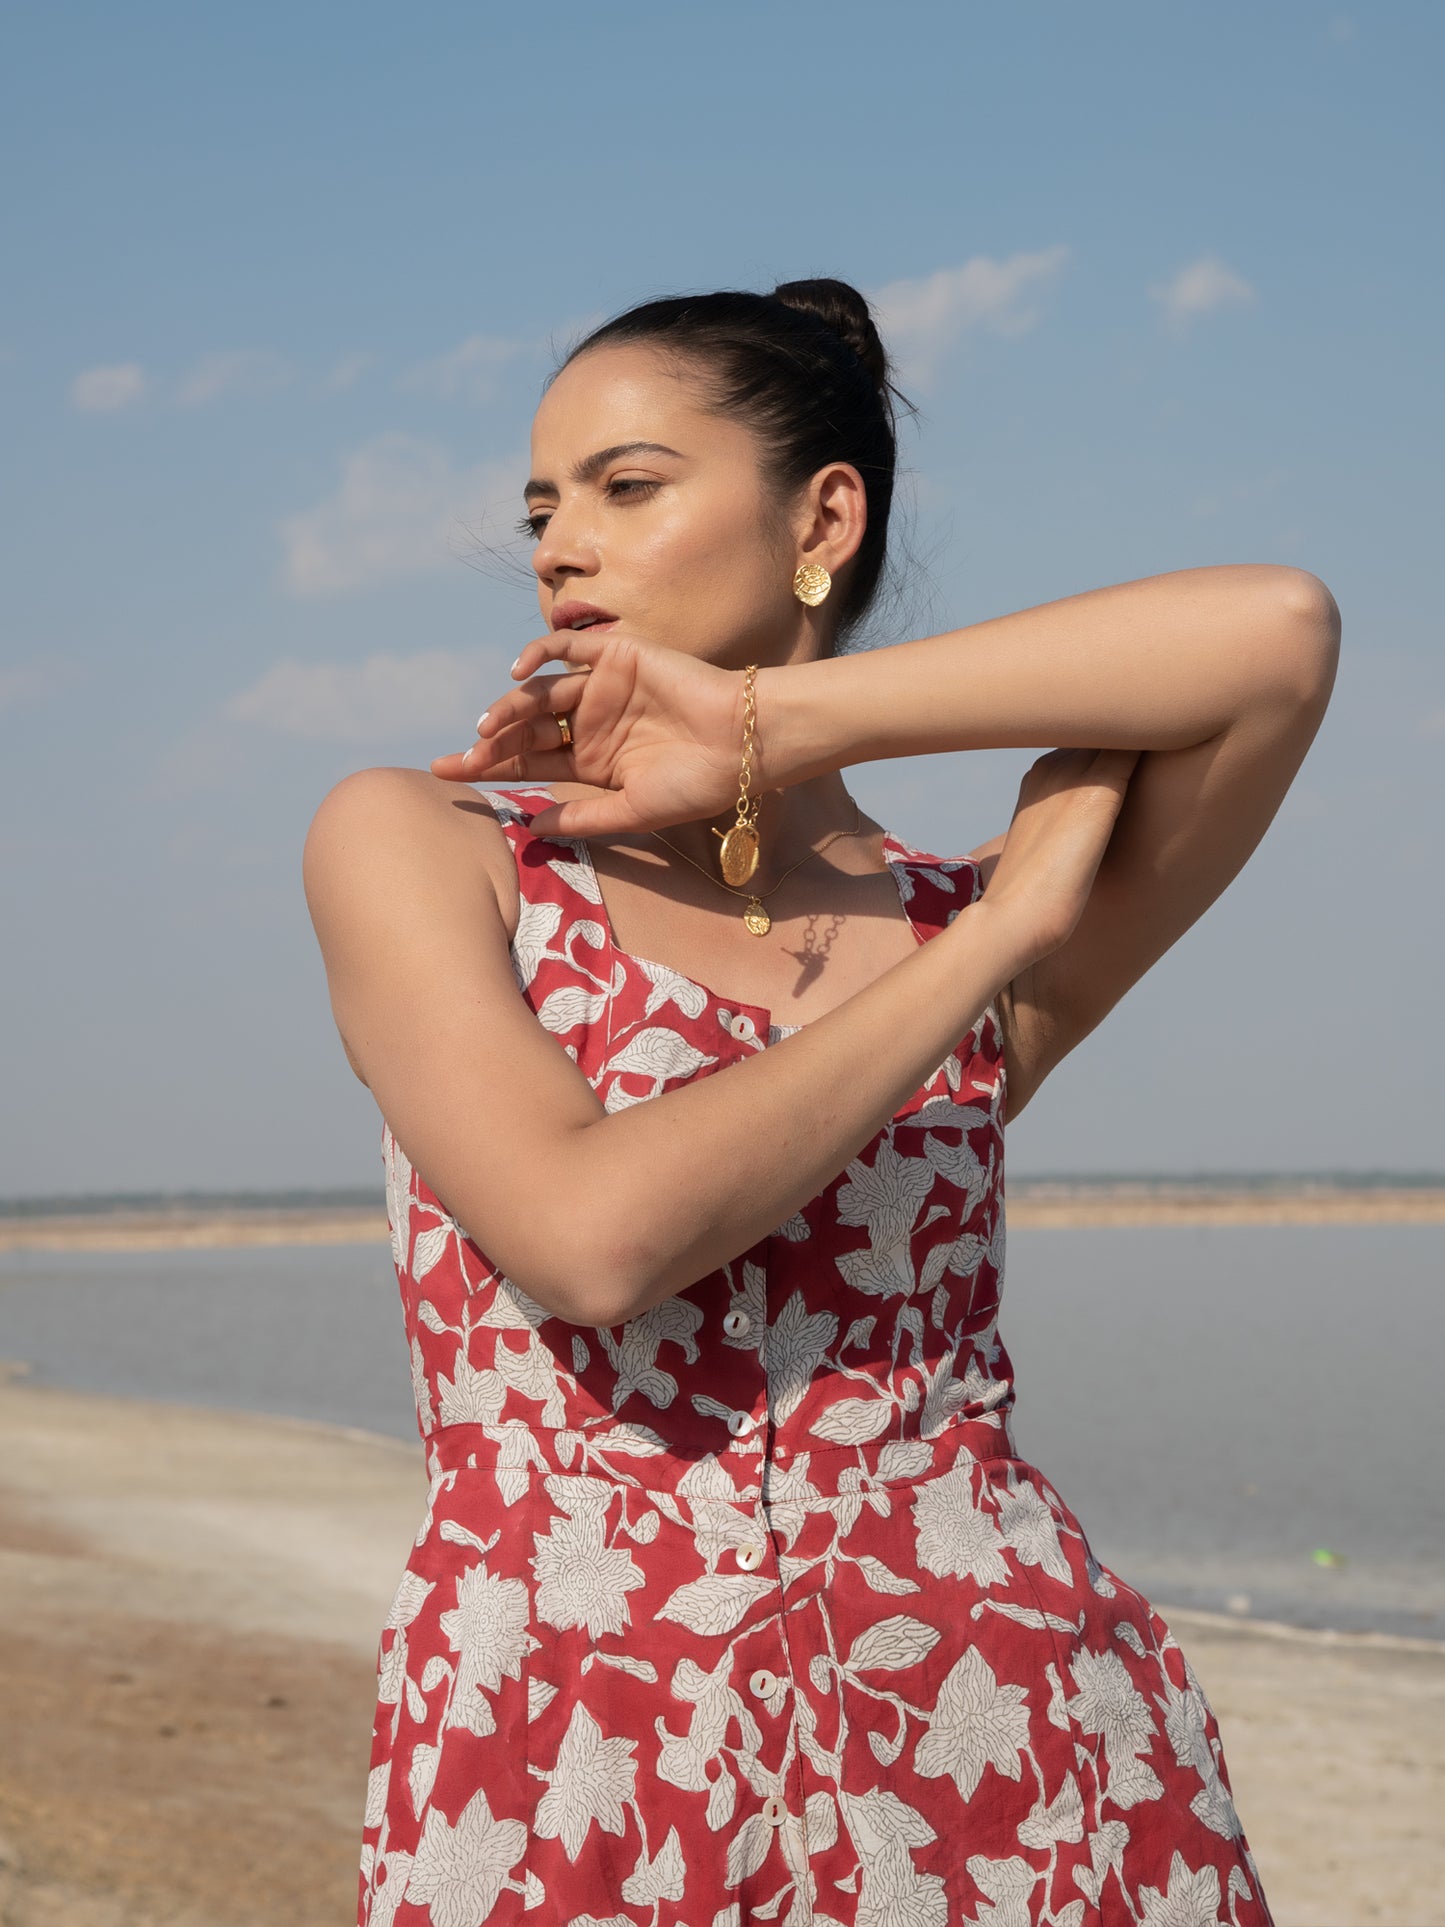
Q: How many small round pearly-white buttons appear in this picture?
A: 6